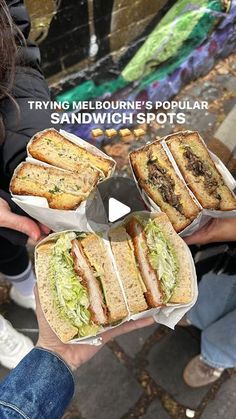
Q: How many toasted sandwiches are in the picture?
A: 2